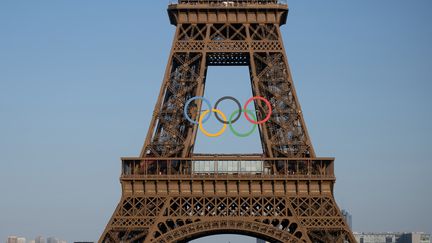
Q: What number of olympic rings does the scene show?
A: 5